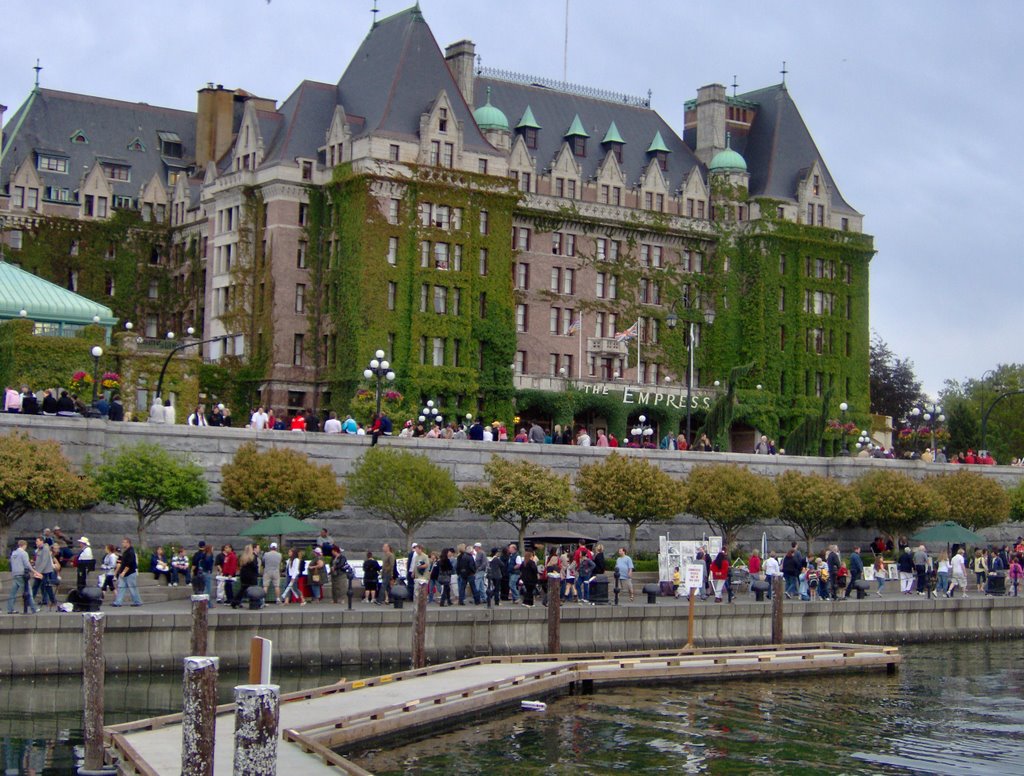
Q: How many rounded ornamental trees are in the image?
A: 11